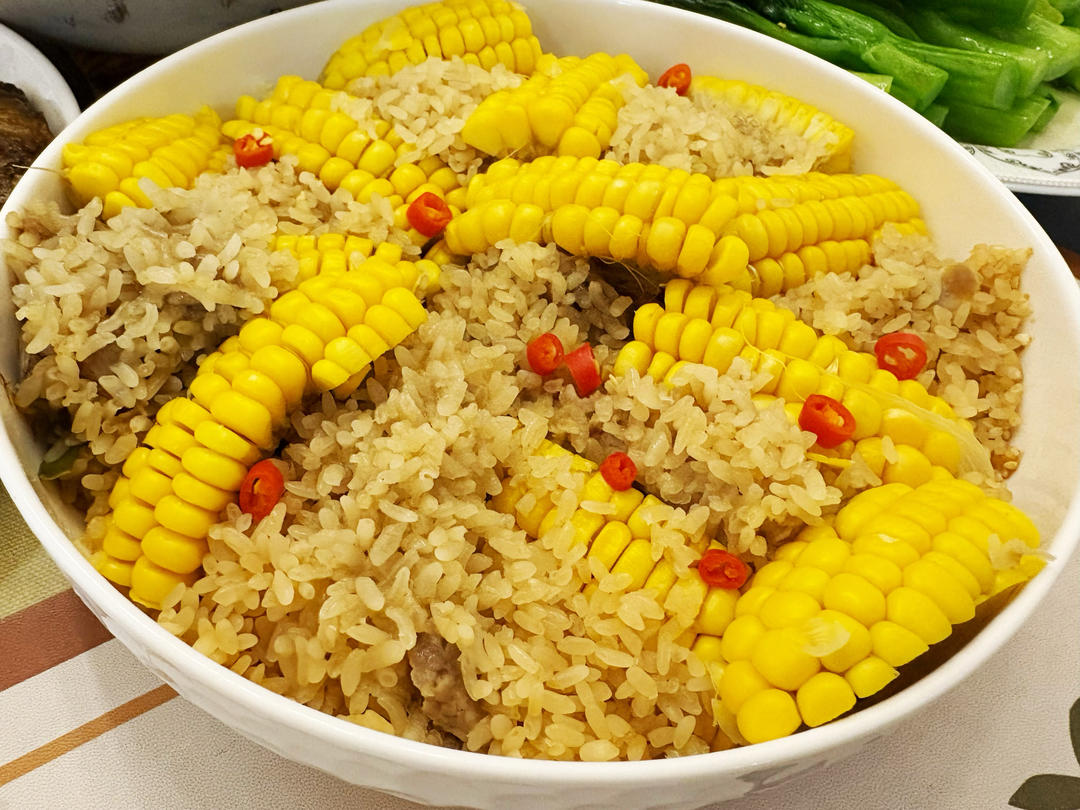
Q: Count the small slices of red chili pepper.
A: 10